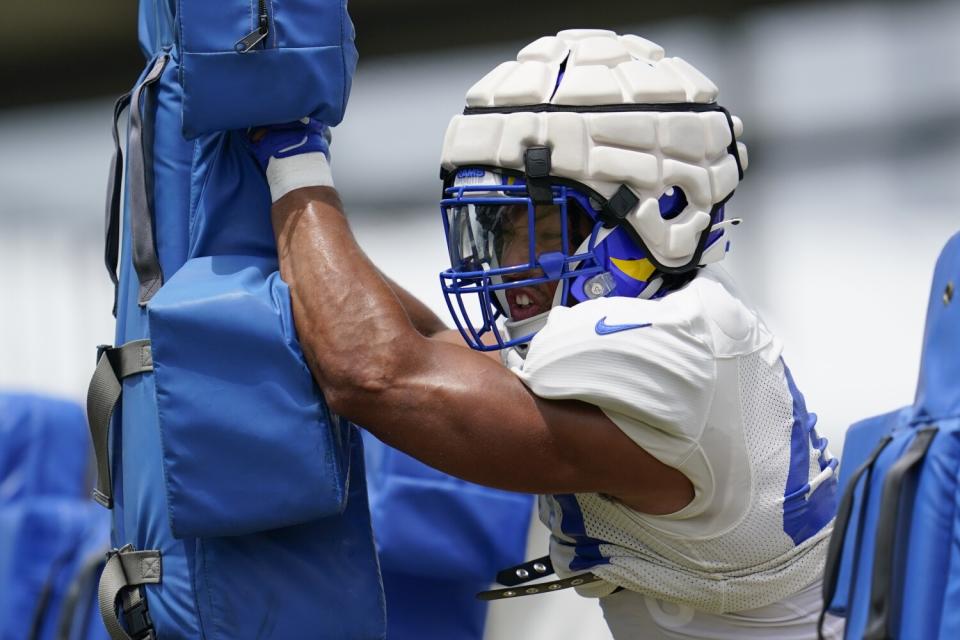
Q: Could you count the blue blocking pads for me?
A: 4